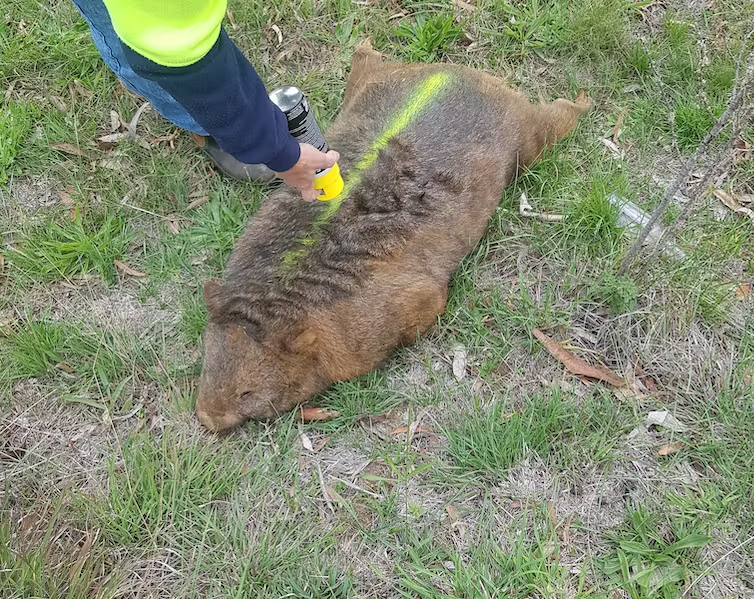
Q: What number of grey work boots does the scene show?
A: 1